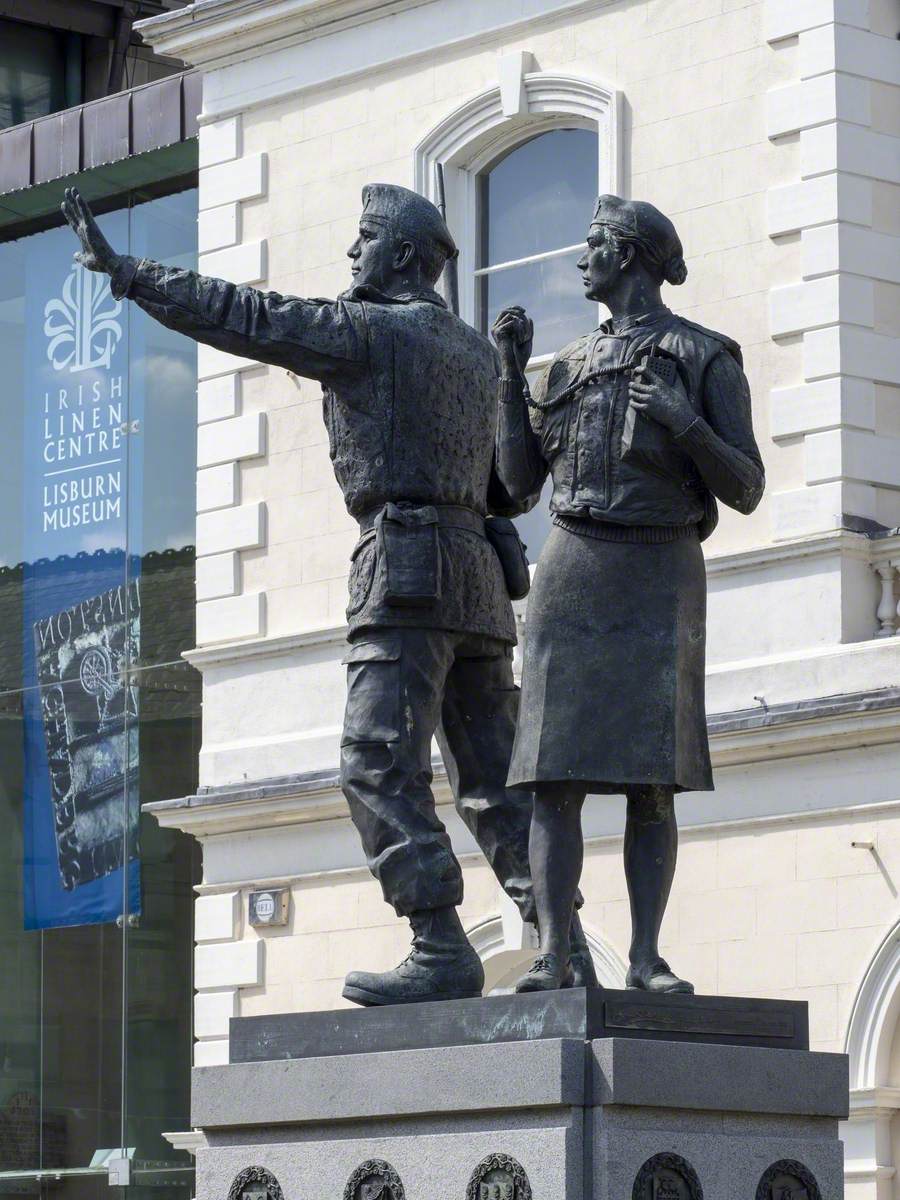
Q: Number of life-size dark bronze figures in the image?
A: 2